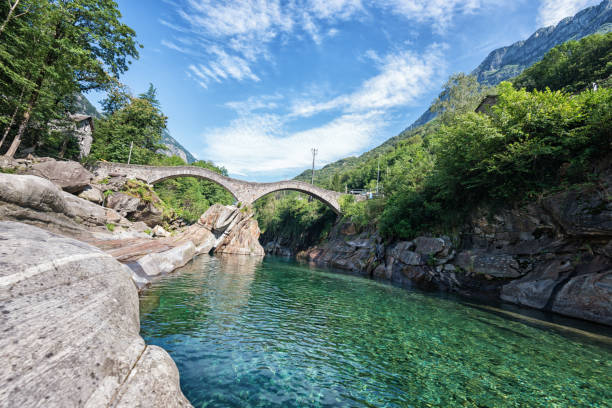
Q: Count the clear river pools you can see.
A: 1